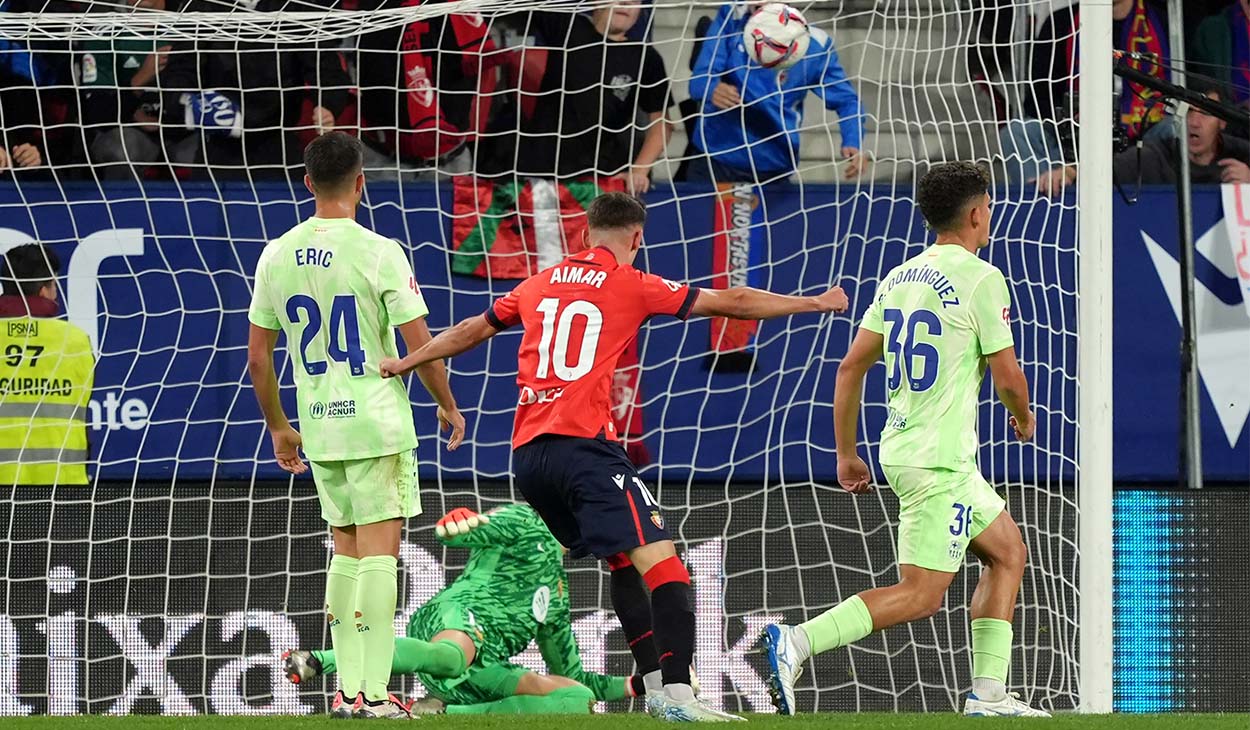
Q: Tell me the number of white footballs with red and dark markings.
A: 1